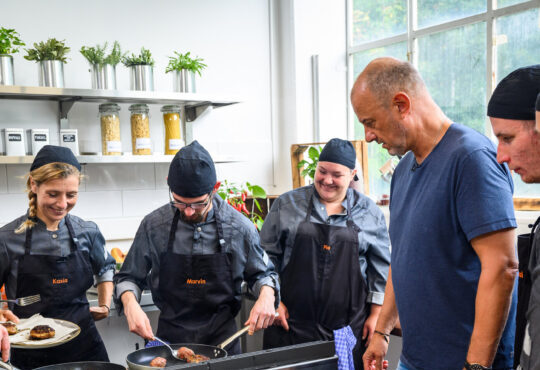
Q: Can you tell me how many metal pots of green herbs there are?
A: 5